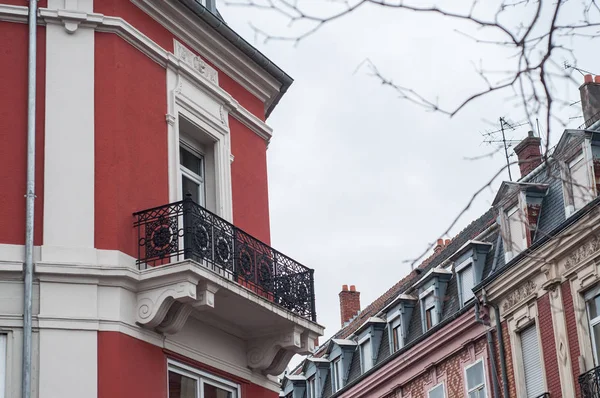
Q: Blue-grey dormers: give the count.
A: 7